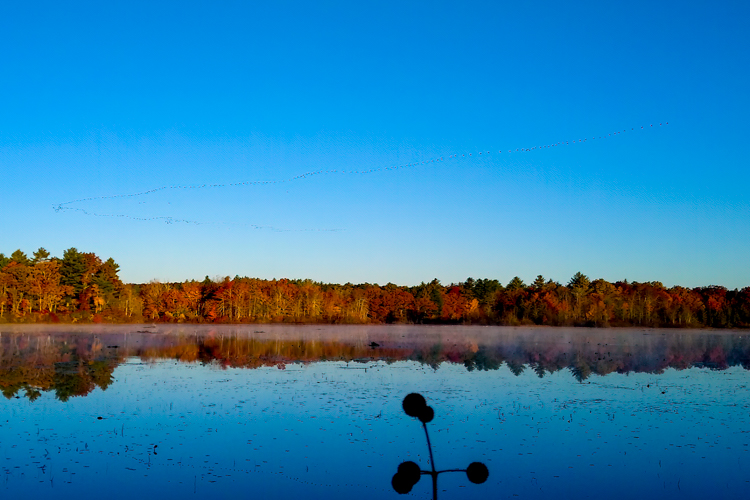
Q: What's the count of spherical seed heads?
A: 5